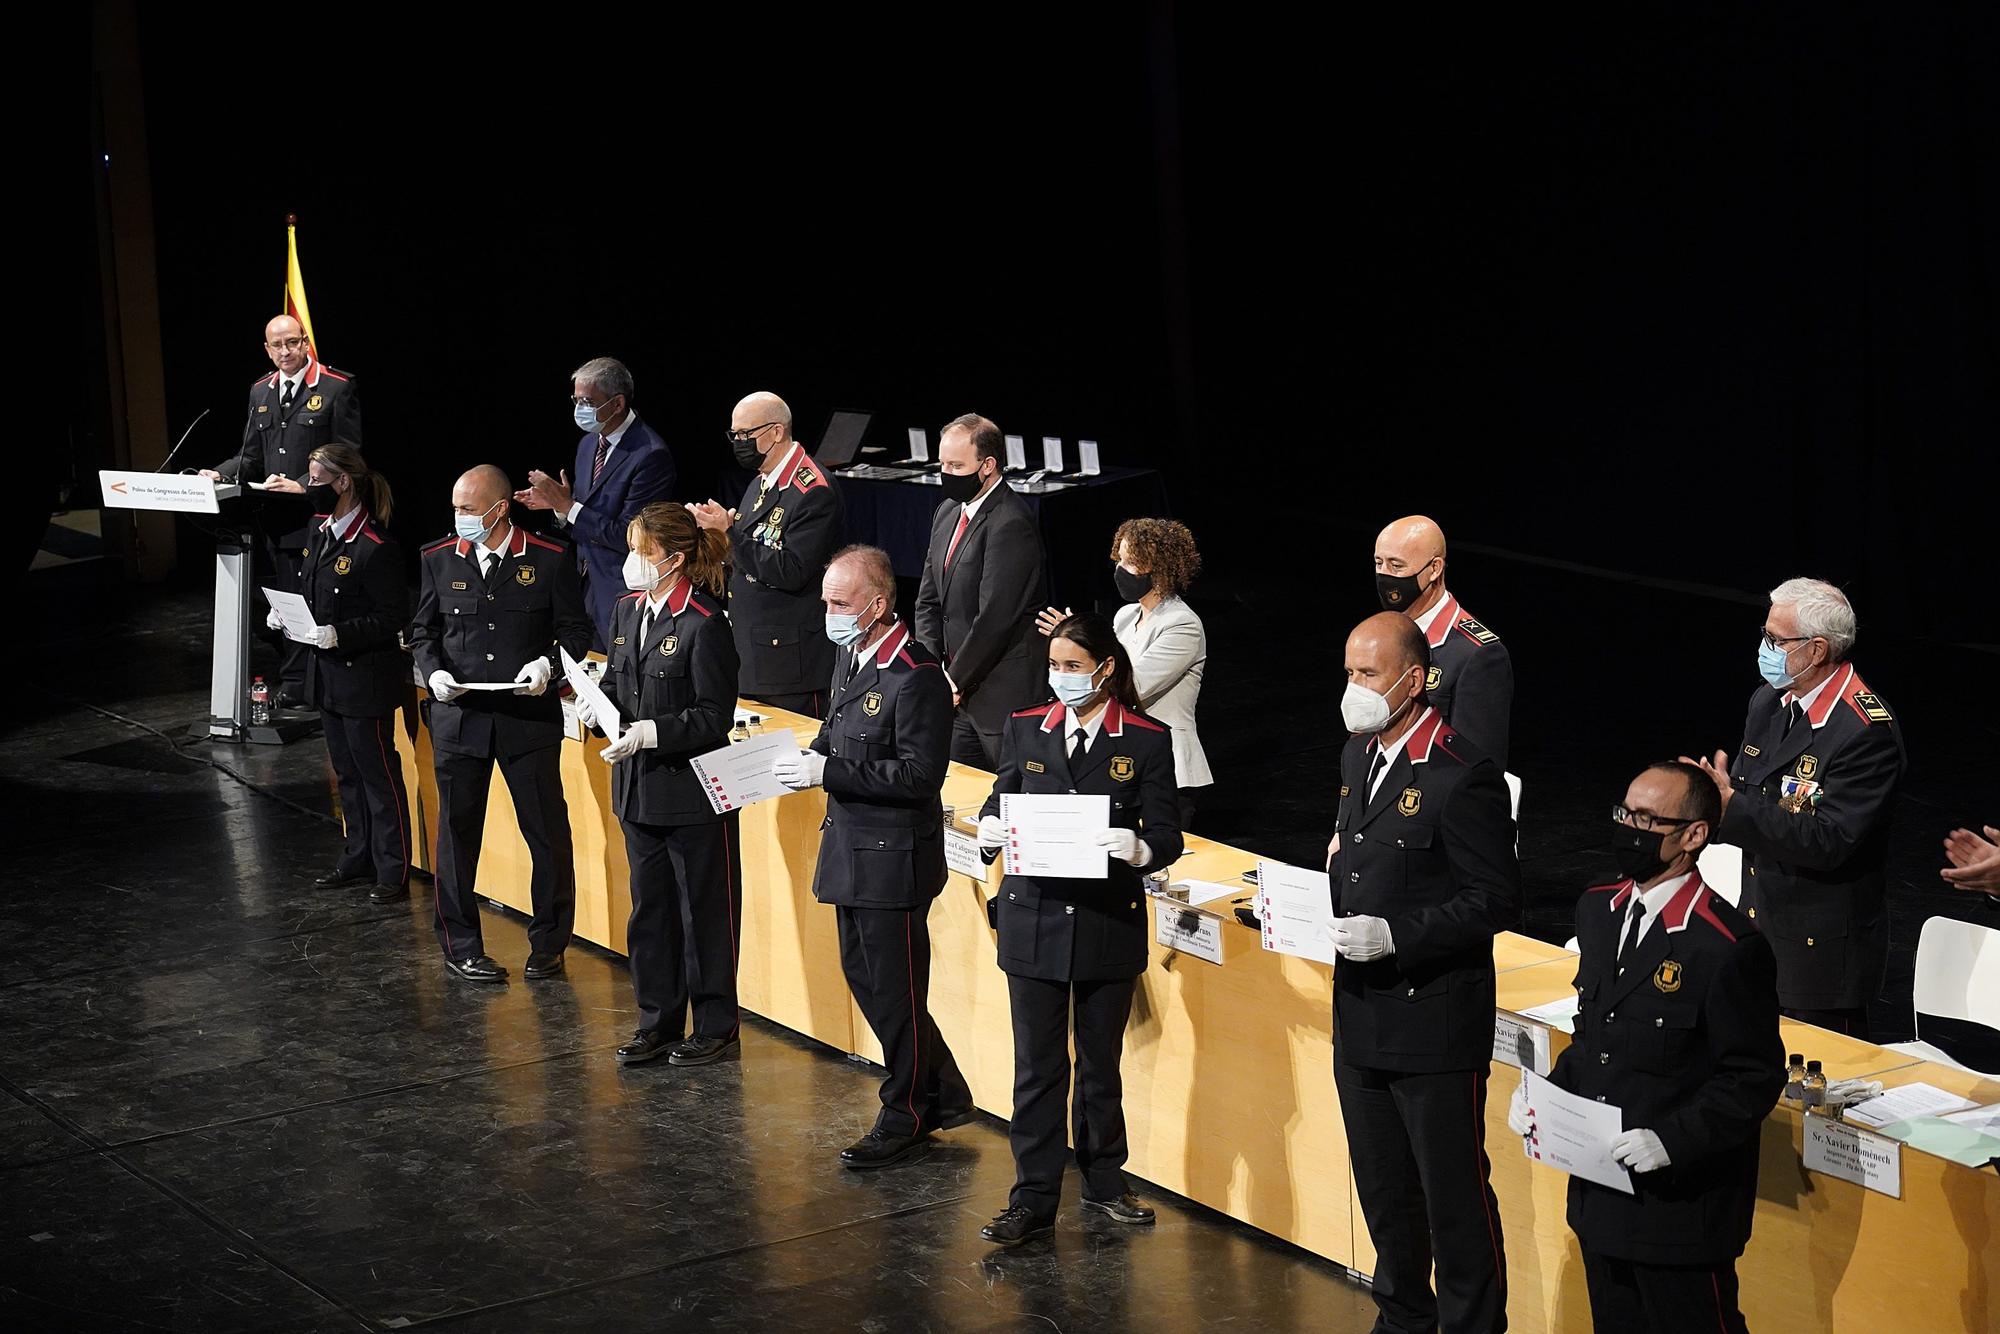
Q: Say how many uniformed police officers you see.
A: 11